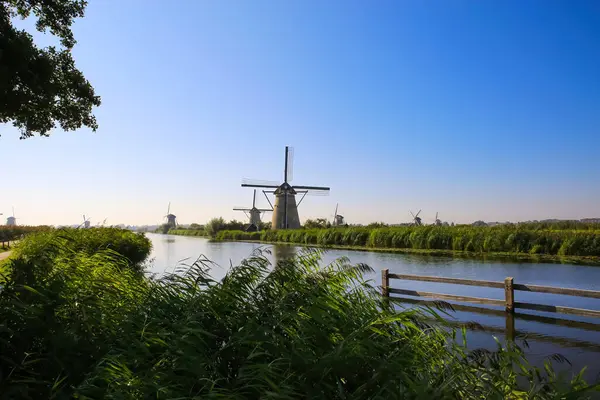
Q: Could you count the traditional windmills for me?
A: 8